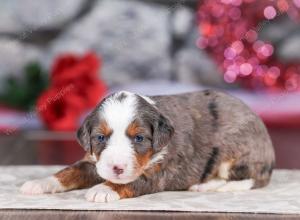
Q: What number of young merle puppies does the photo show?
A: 1